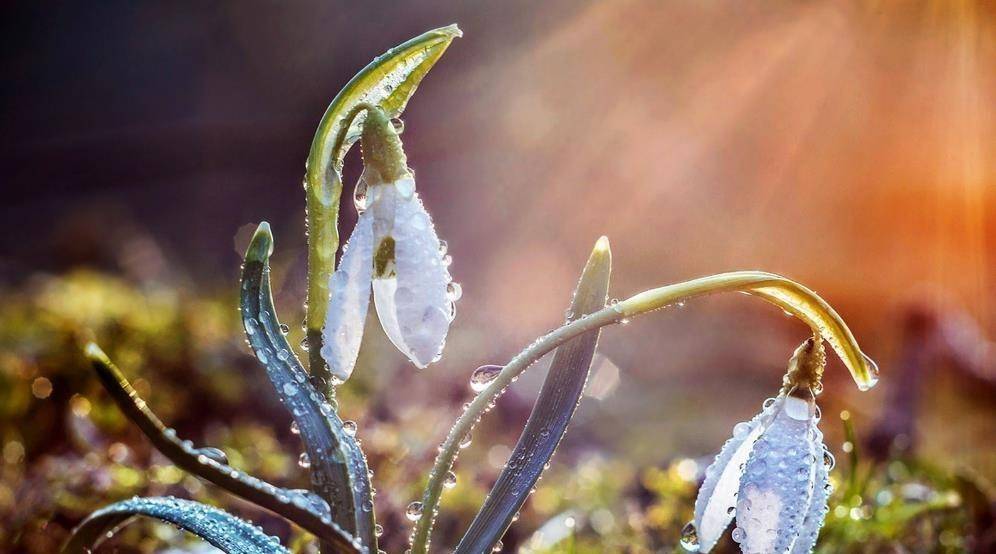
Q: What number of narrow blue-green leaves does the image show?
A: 4